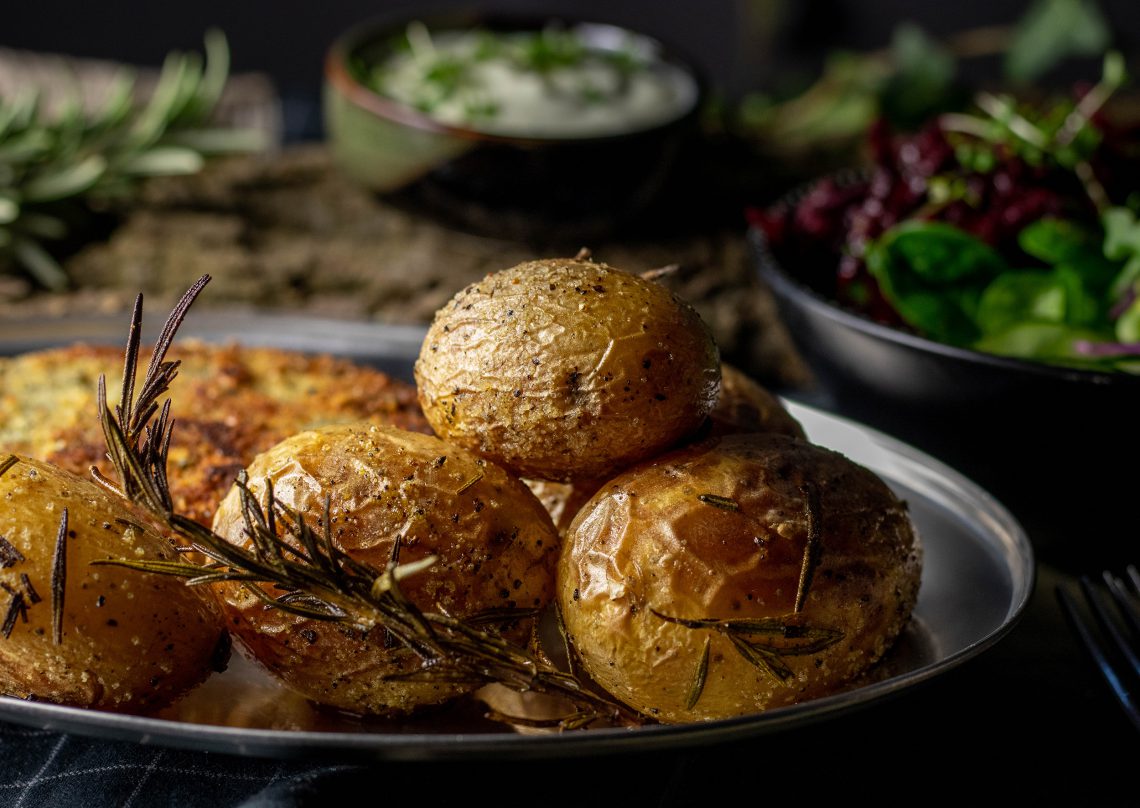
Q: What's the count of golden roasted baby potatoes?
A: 5